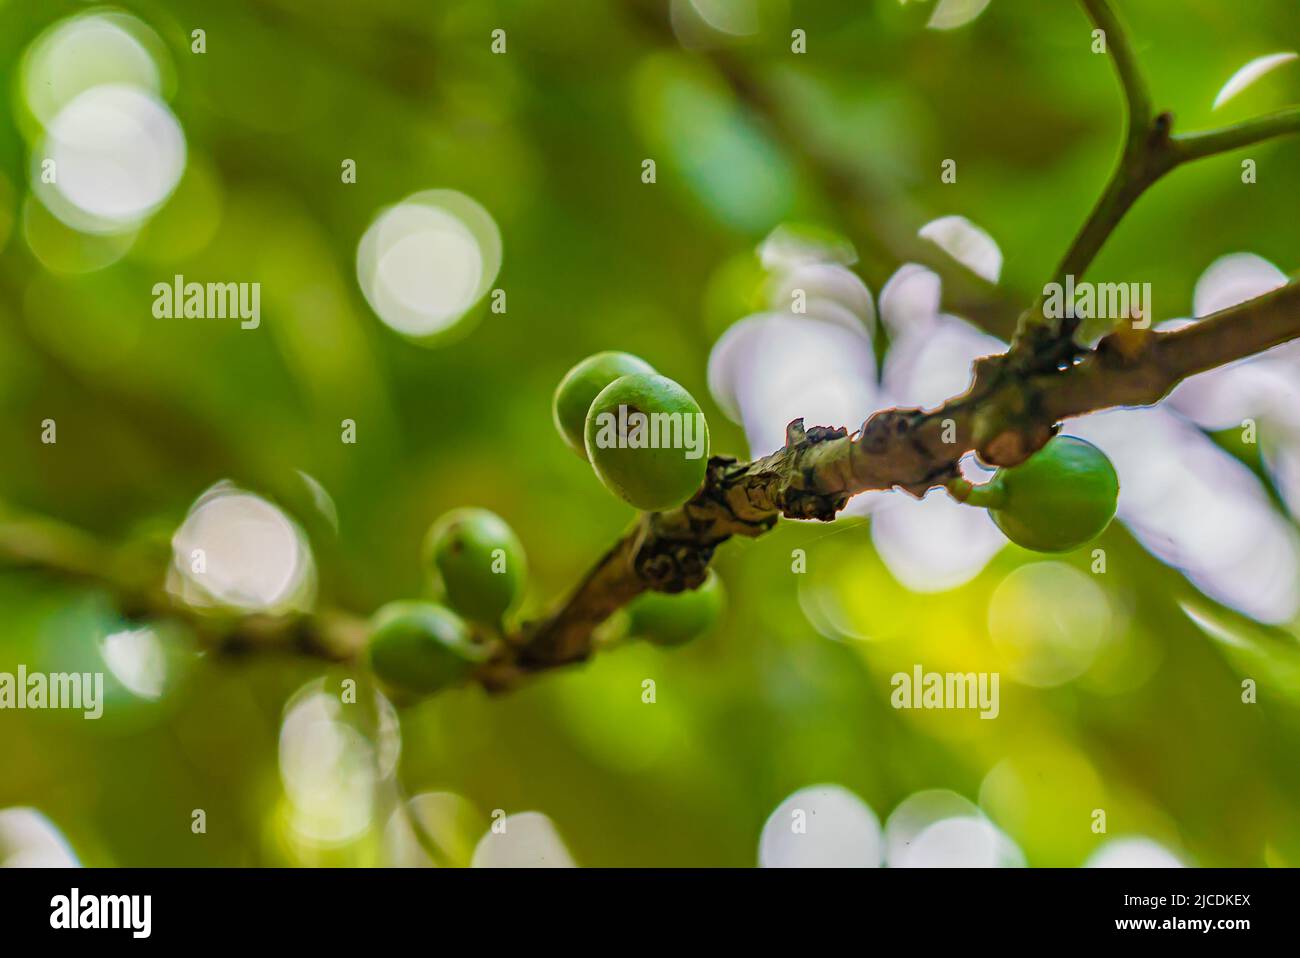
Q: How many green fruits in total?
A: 6